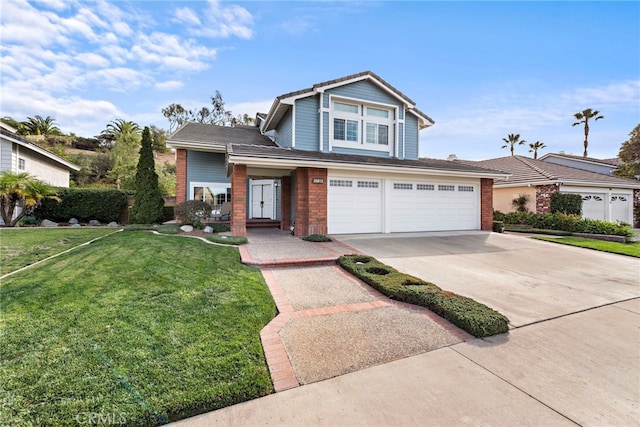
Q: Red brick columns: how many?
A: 5